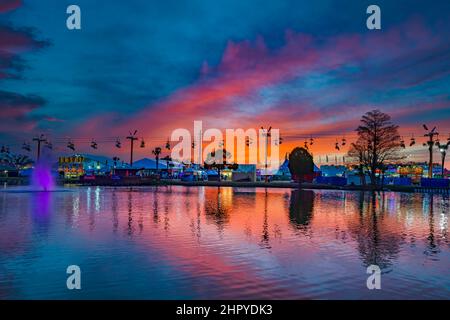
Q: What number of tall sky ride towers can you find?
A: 4